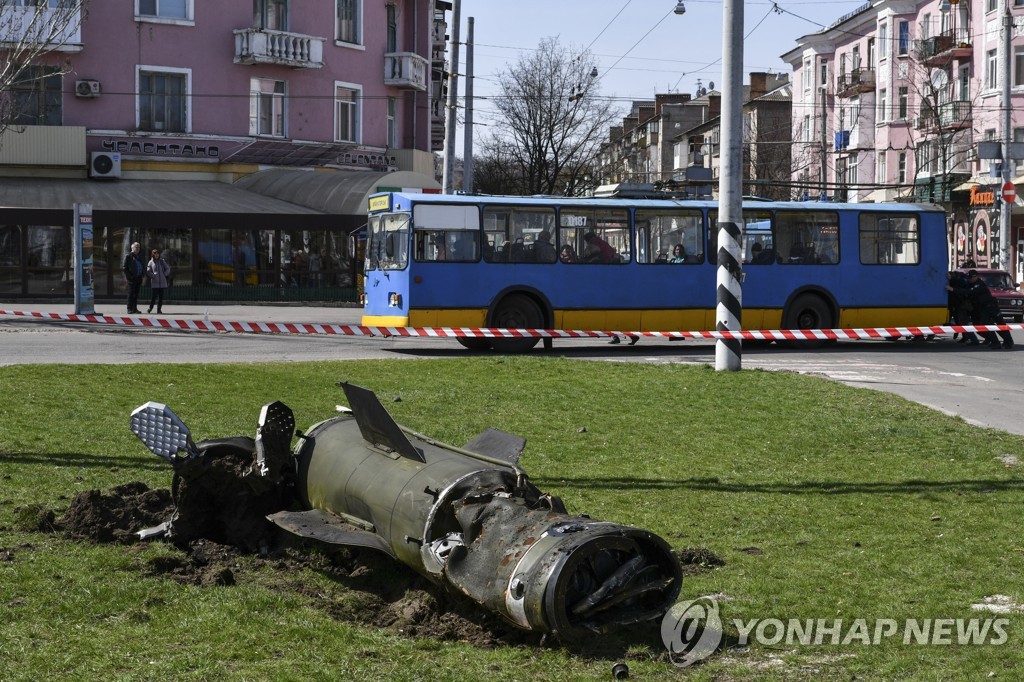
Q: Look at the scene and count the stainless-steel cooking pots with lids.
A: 0